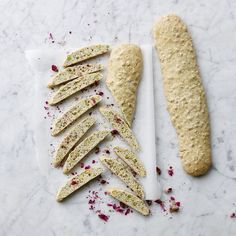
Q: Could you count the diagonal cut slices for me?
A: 11